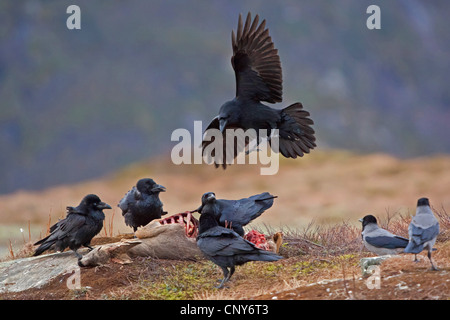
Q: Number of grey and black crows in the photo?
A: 2